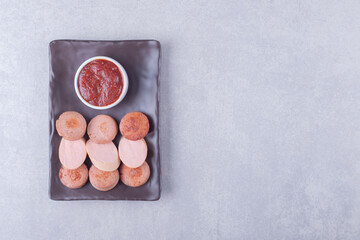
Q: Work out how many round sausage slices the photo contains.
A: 6